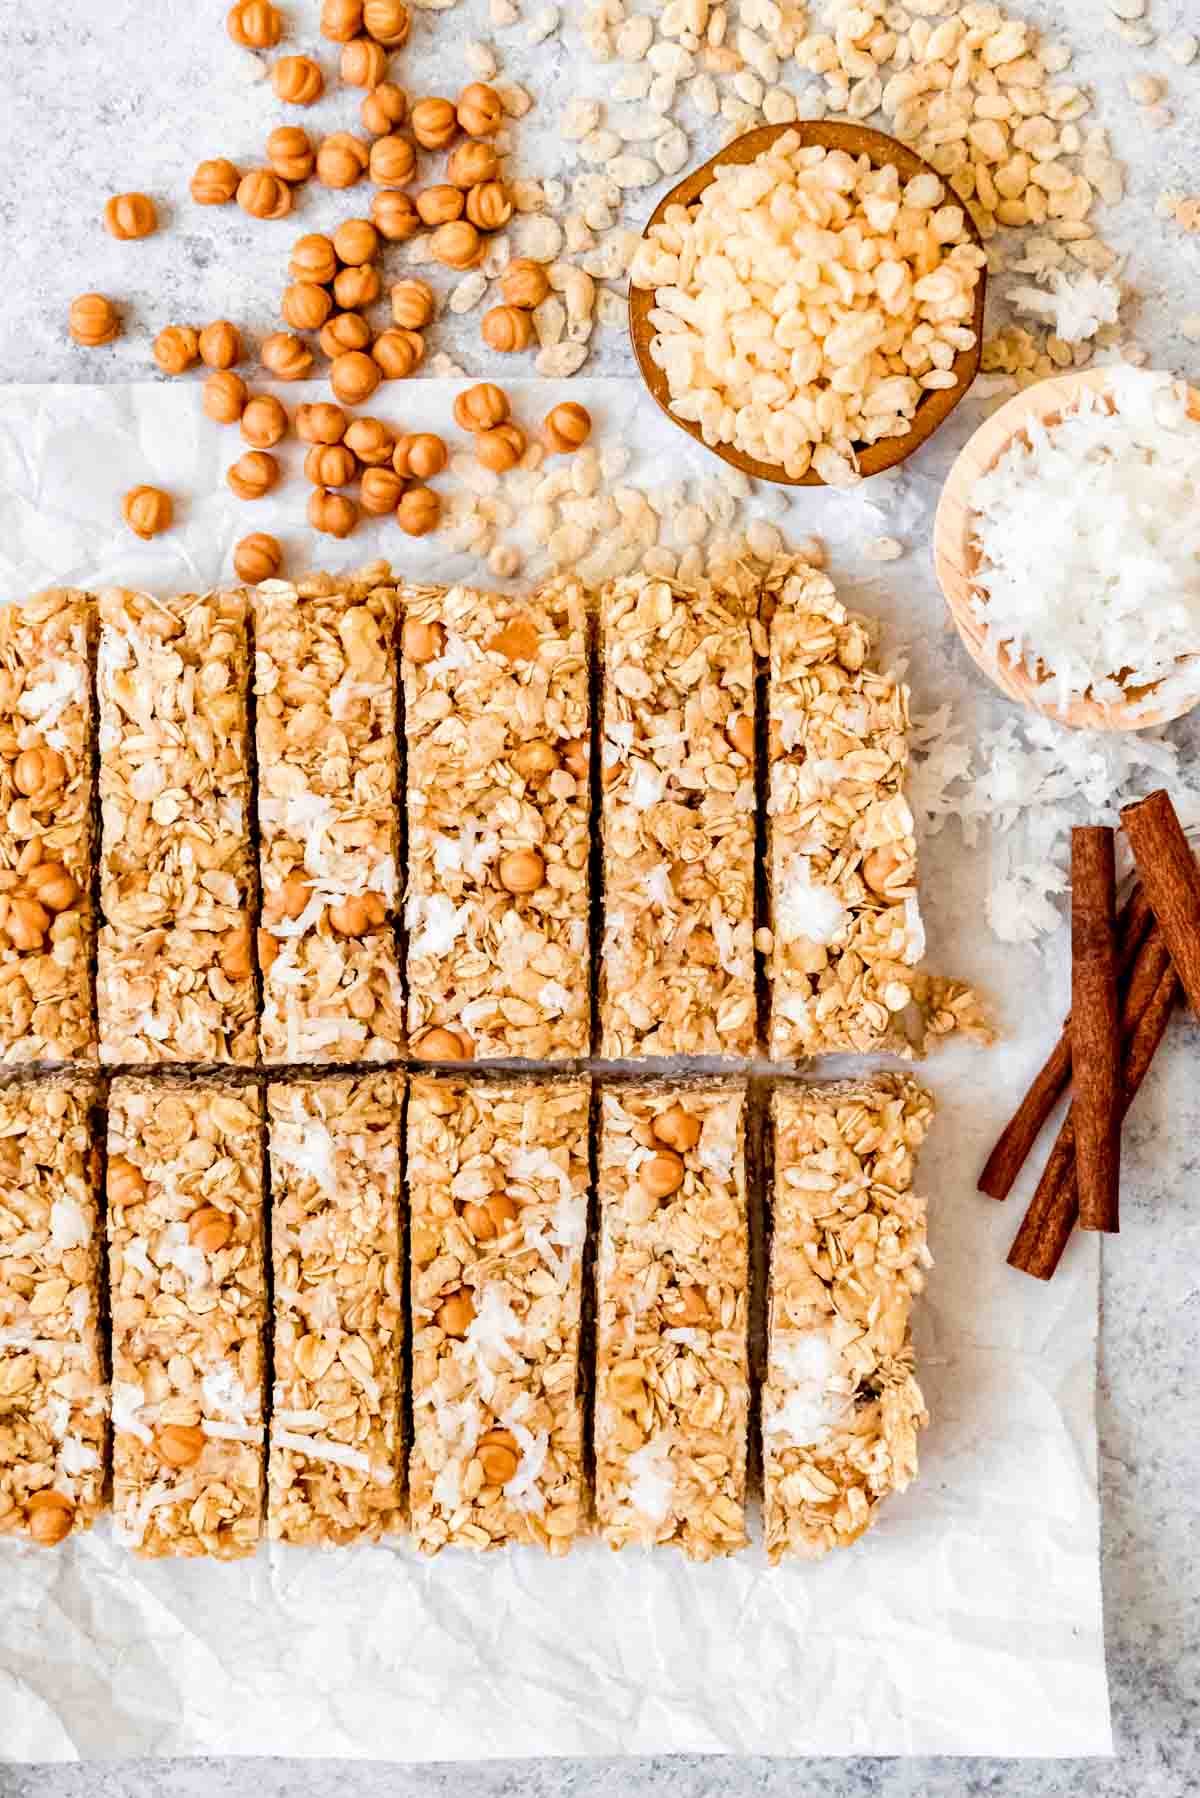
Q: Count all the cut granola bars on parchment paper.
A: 12